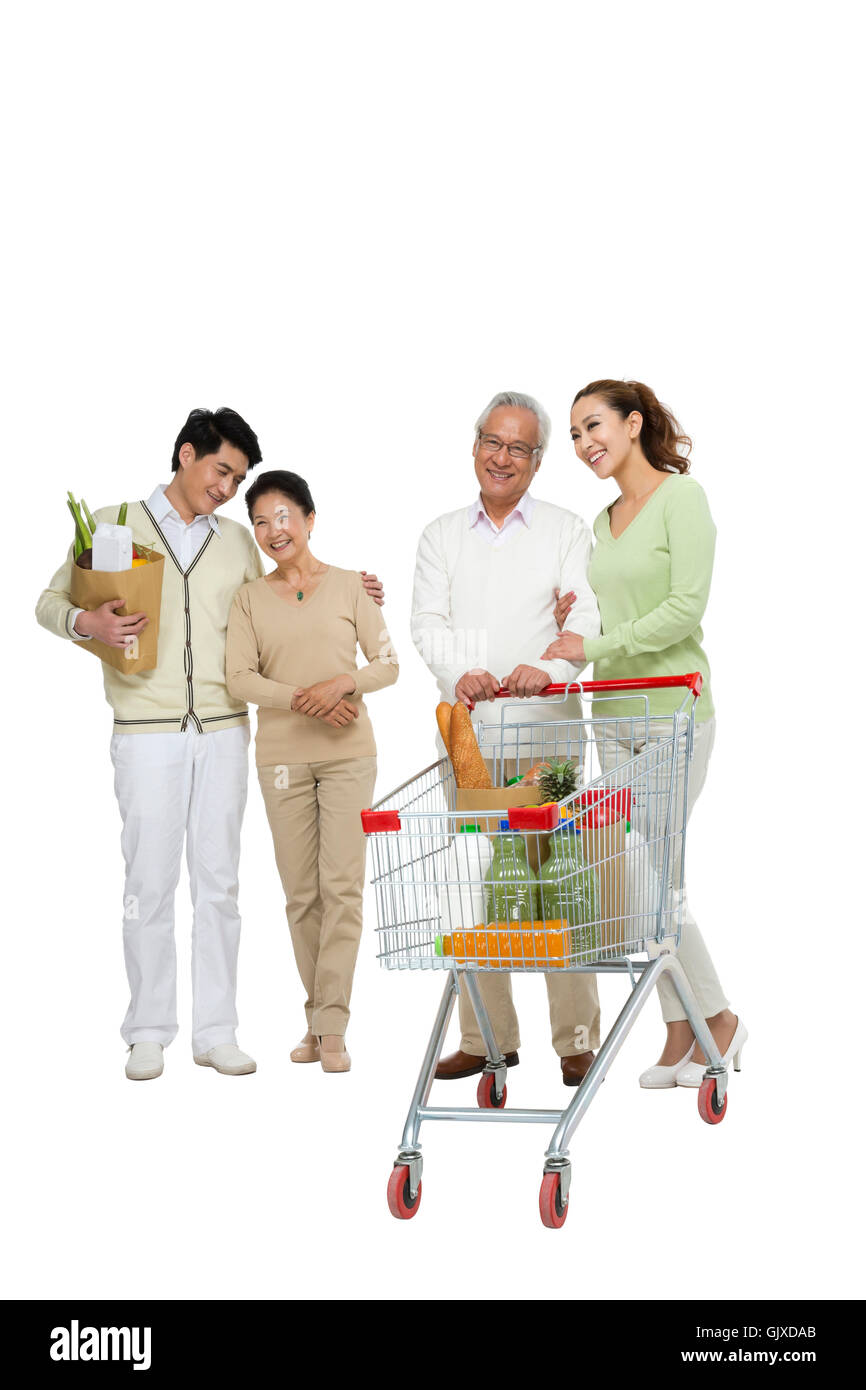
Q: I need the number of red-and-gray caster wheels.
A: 4